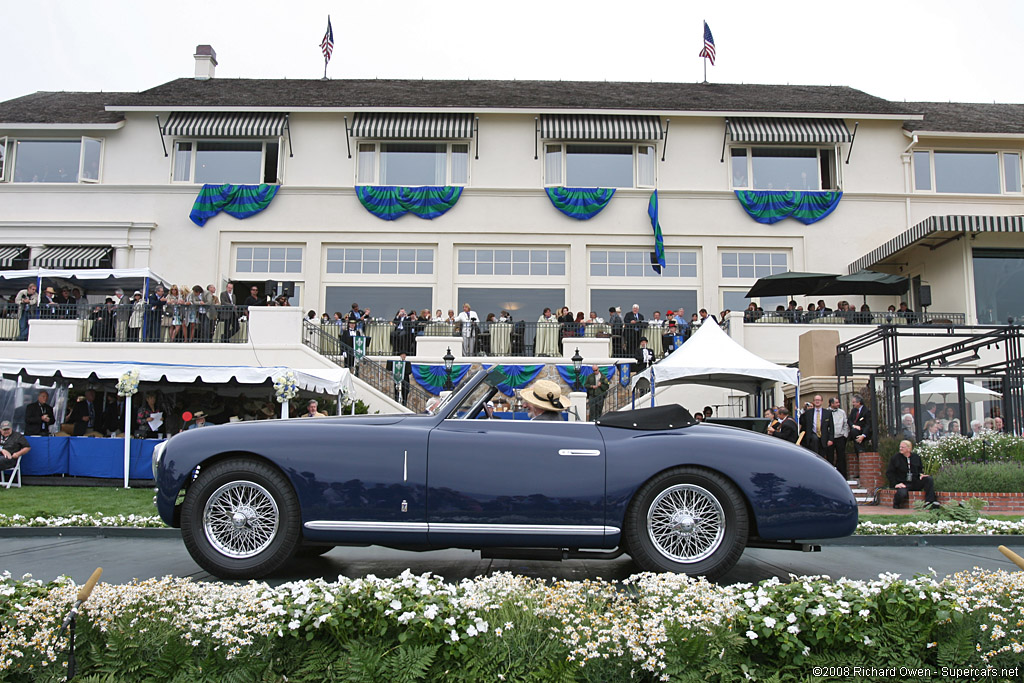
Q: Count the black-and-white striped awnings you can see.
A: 7